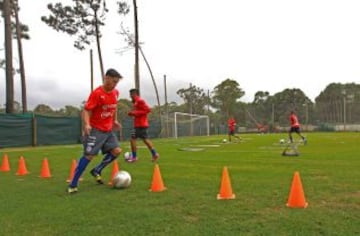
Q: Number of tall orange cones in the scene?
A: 8